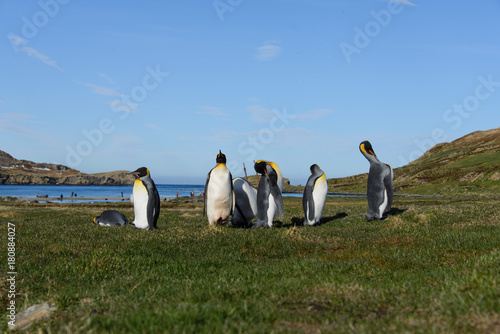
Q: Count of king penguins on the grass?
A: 7